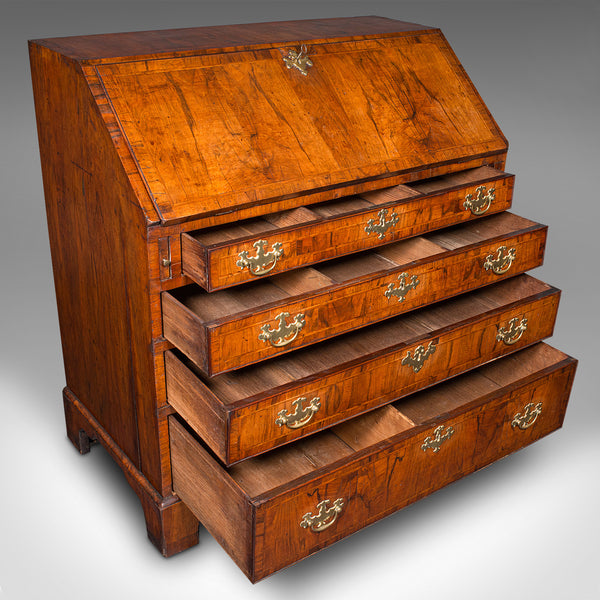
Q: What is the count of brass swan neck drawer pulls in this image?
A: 8